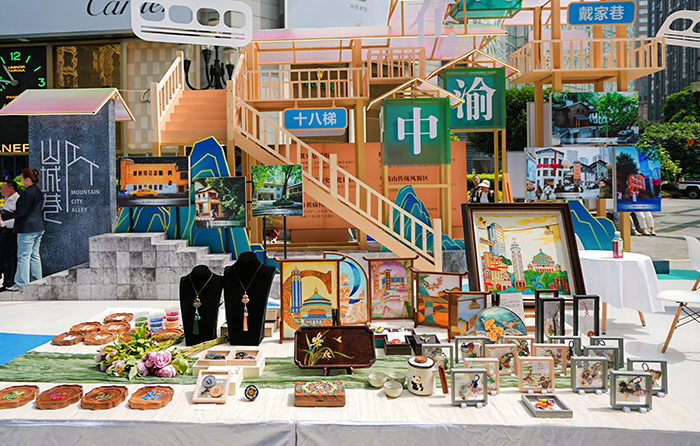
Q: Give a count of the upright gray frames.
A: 9